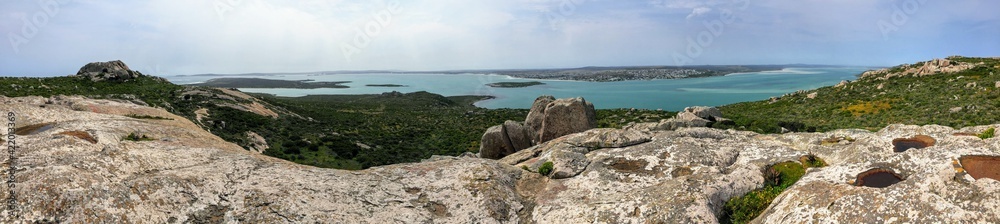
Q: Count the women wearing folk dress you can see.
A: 0